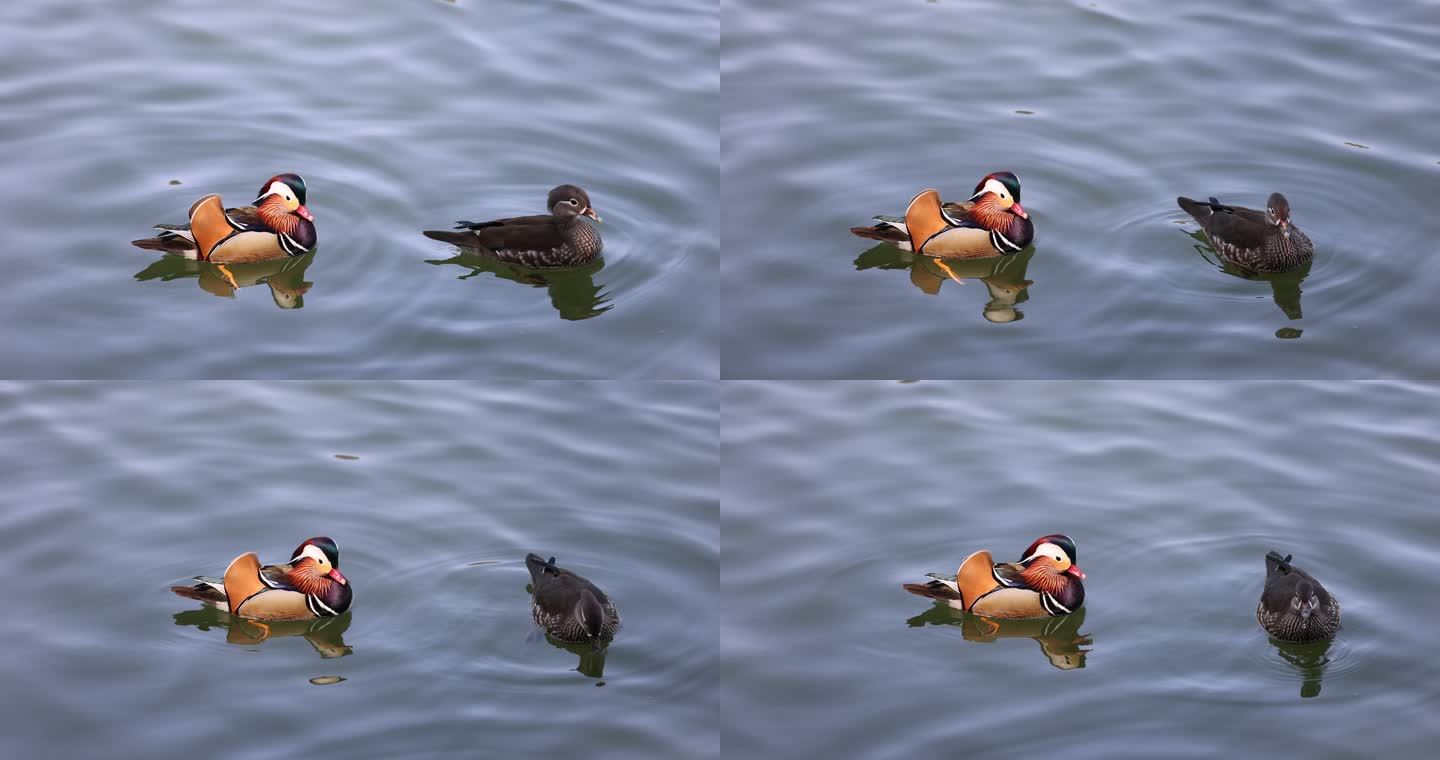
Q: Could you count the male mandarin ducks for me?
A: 4